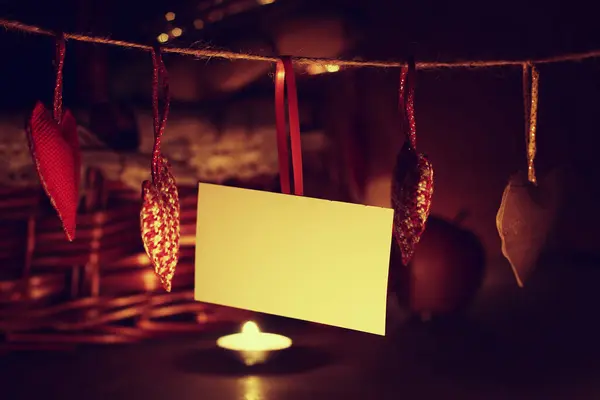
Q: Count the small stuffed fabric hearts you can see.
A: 4